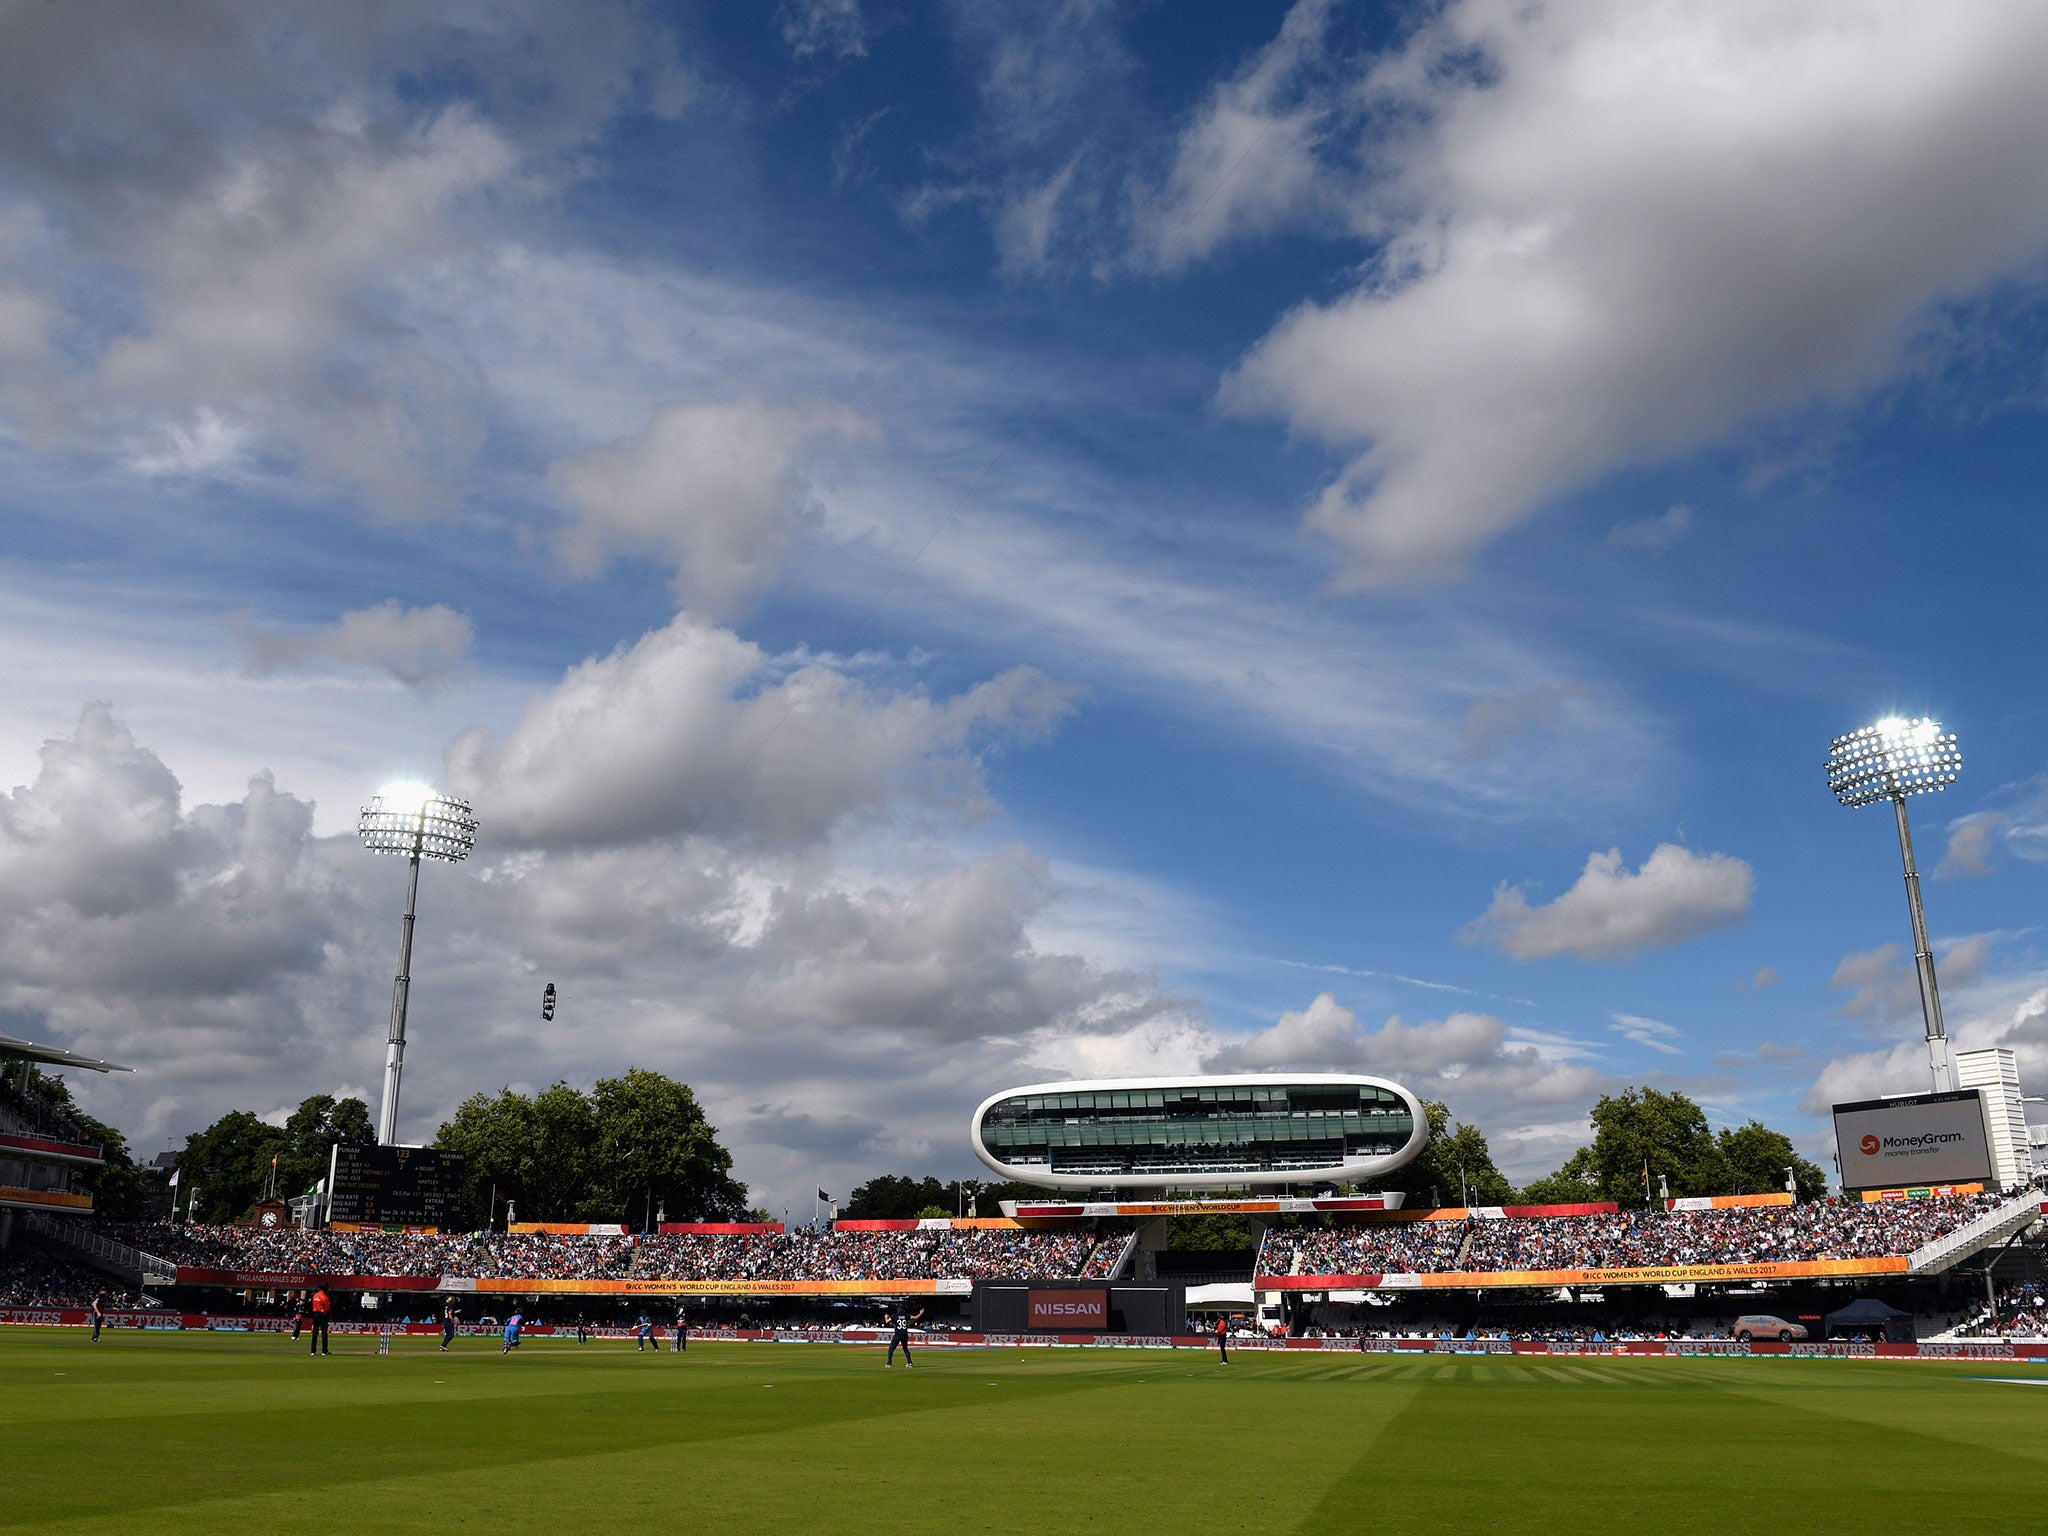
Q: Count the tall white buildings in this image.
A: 1